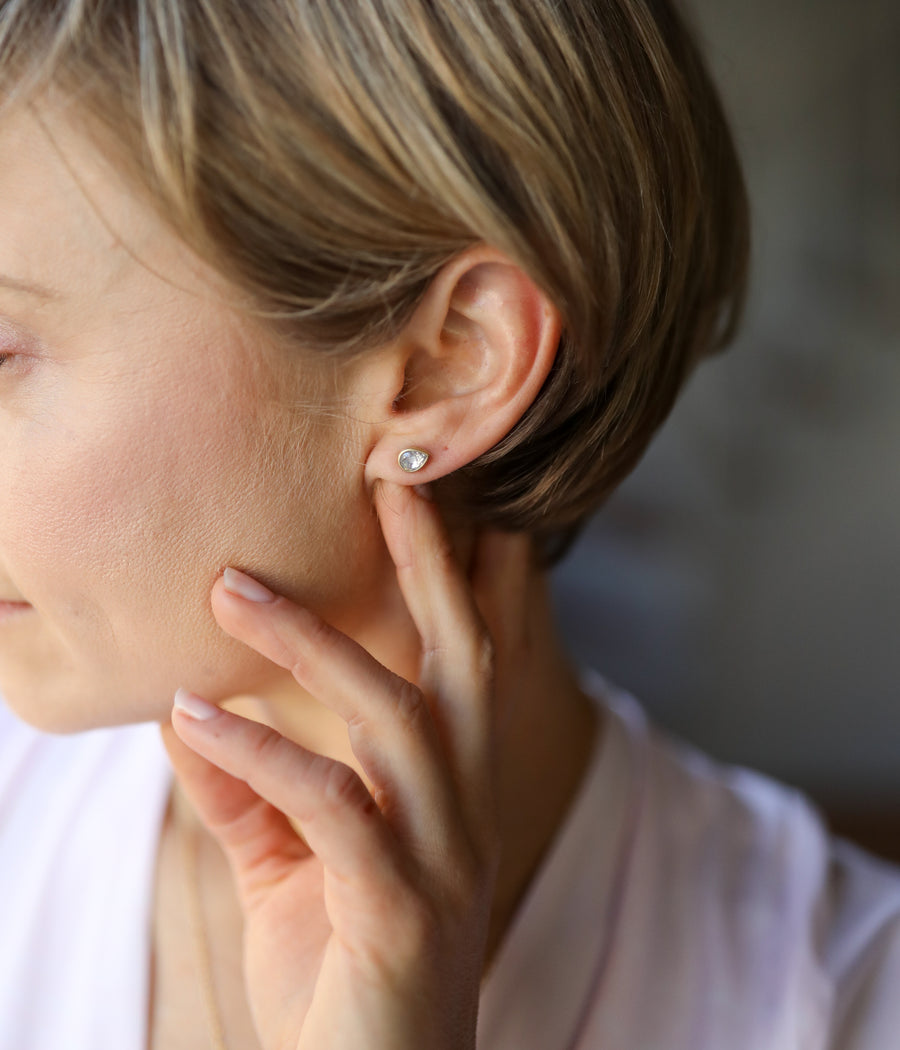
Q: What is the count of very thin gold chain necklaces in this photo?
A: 1